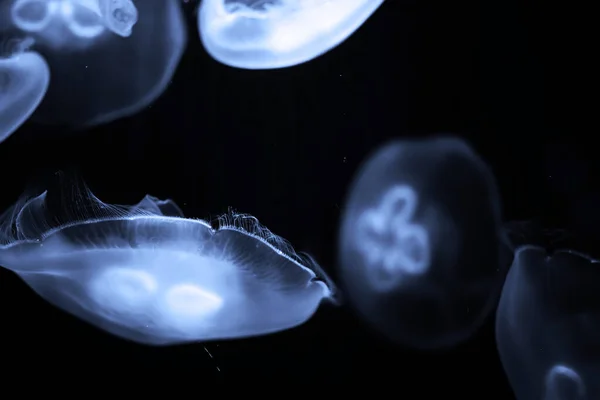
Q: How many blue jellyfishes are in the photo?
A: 6